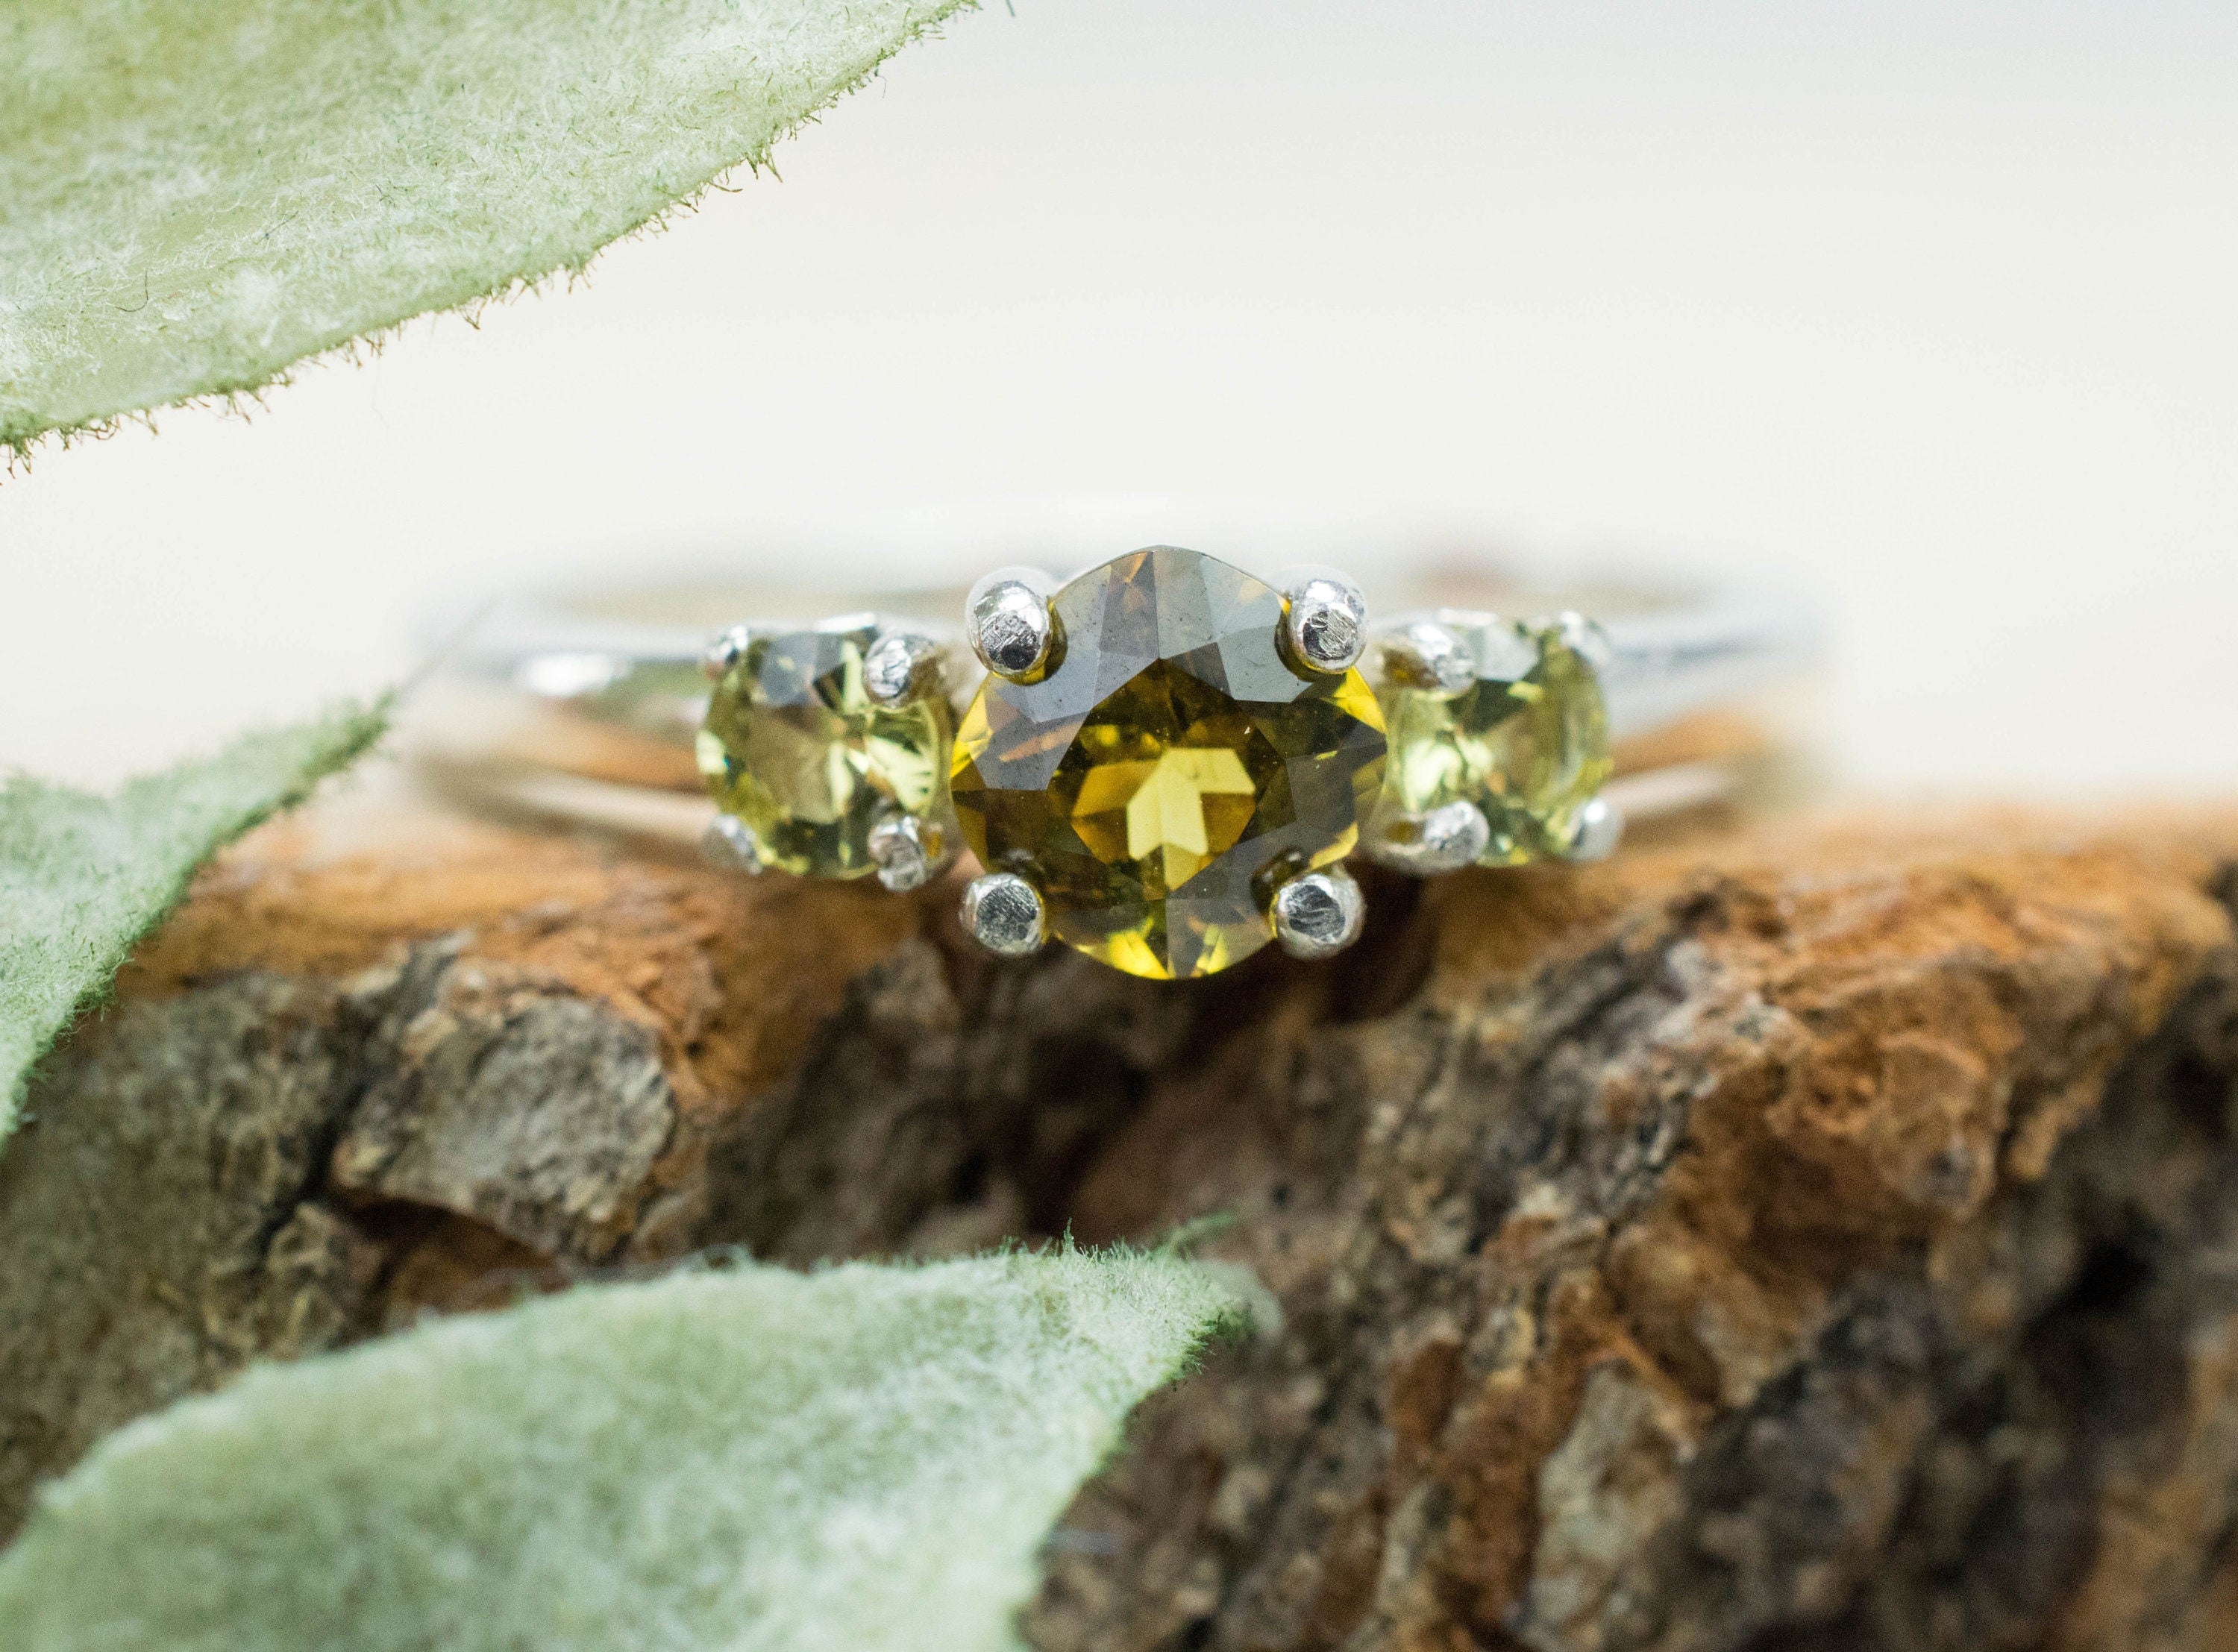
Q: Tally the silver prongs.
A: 12